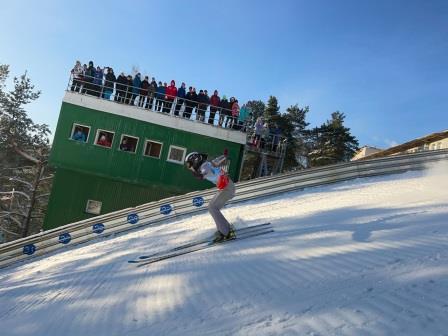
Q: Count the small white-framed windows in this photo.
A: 6